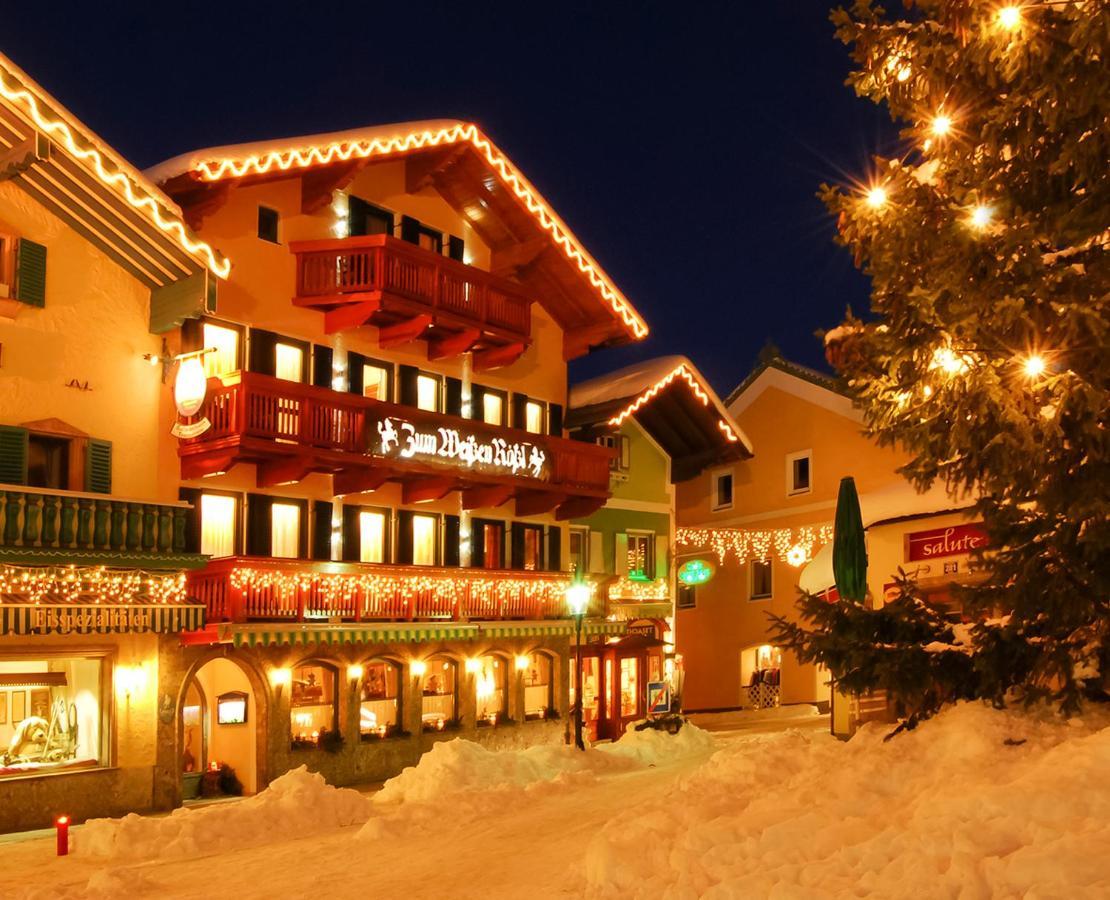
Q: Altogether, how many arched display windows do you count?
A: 5